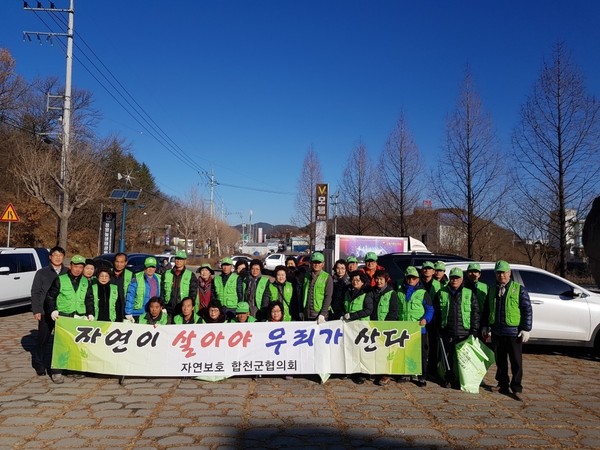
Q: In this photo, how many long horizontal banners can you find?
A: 1